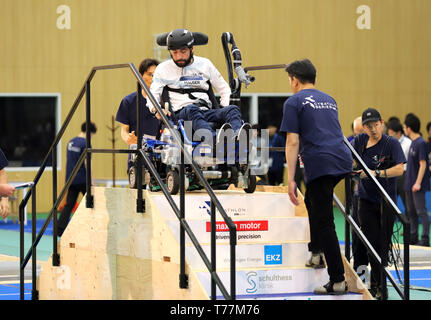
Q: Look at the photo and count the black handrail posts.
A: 11